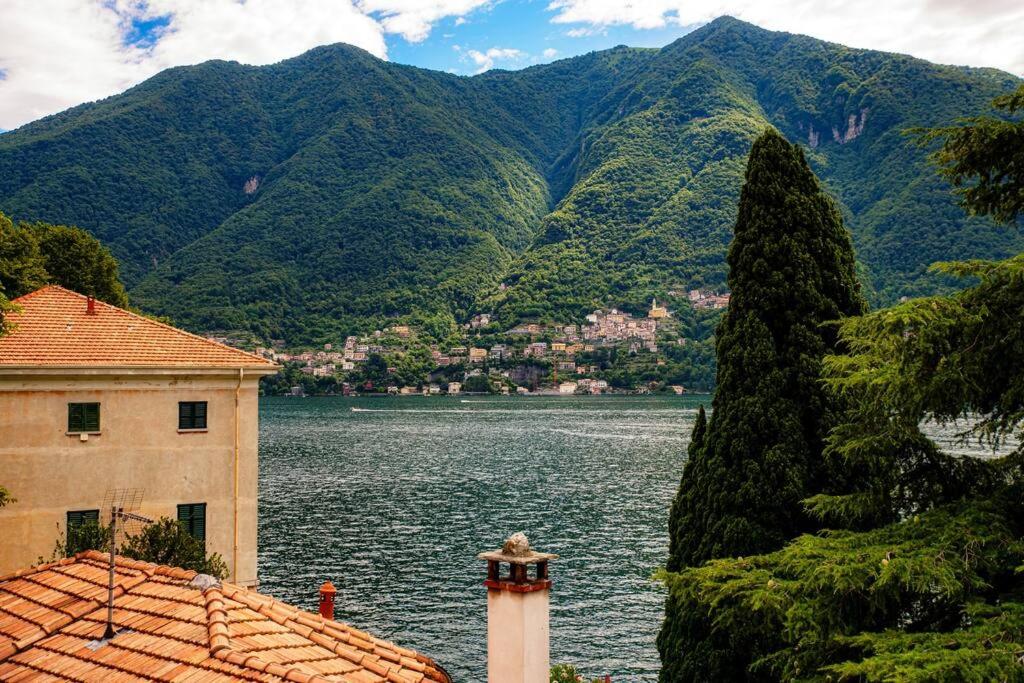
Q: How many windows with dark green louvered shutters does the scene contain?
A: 4